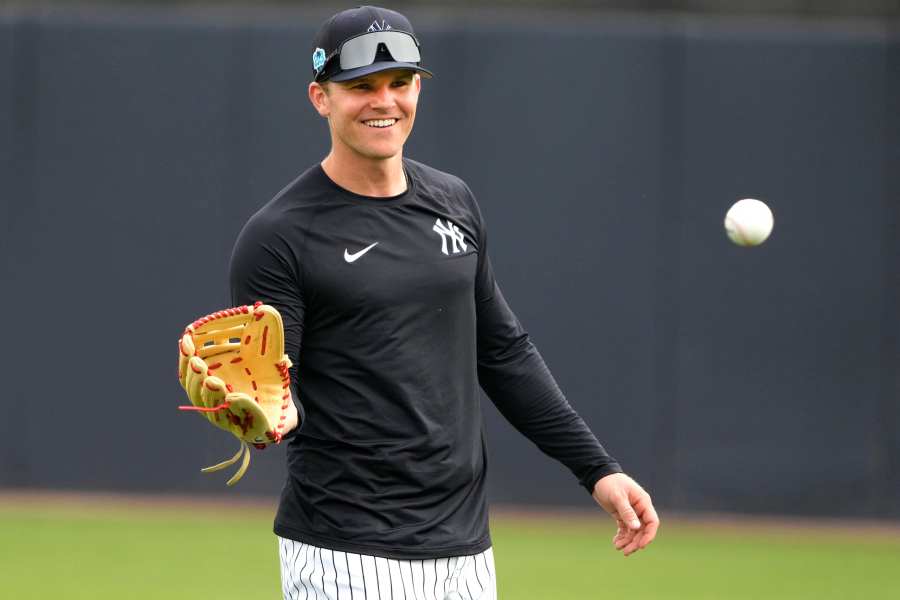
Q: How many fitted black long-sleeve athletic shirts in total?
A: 1